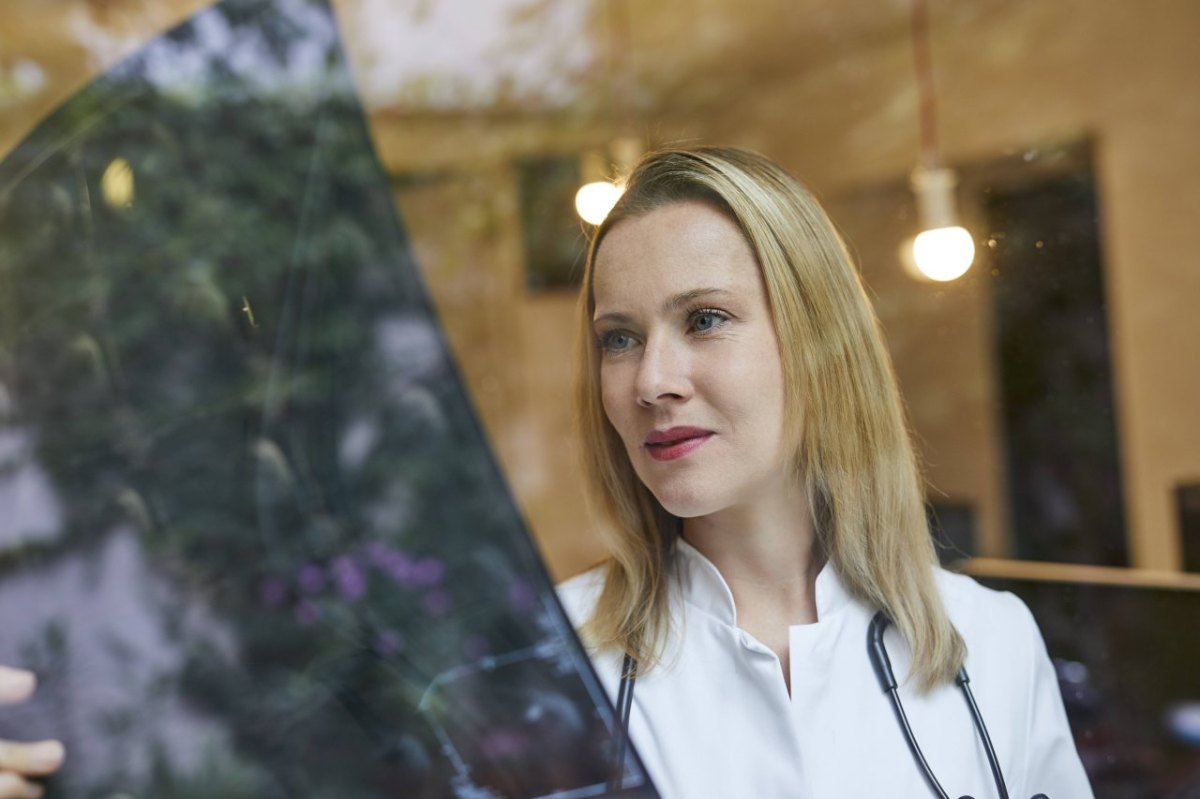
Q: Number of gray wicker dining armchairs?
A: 0